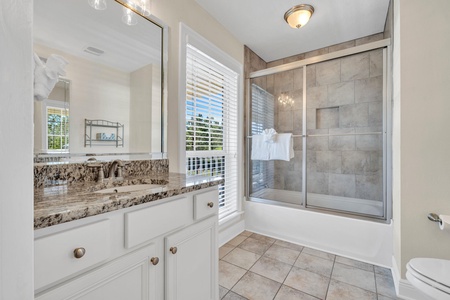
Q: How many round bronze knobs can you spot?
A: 4